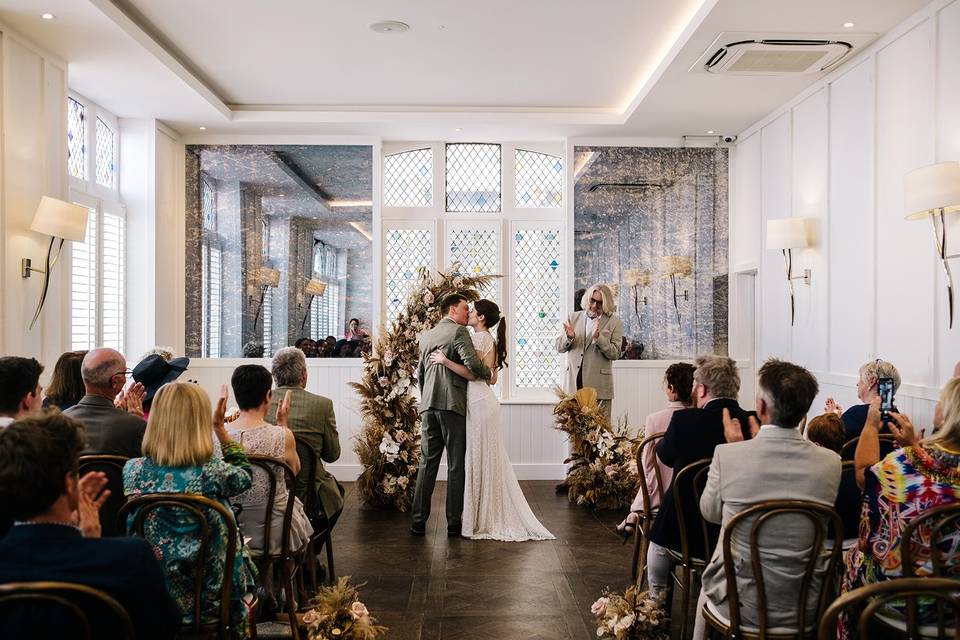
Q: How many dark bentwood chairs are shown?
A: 12